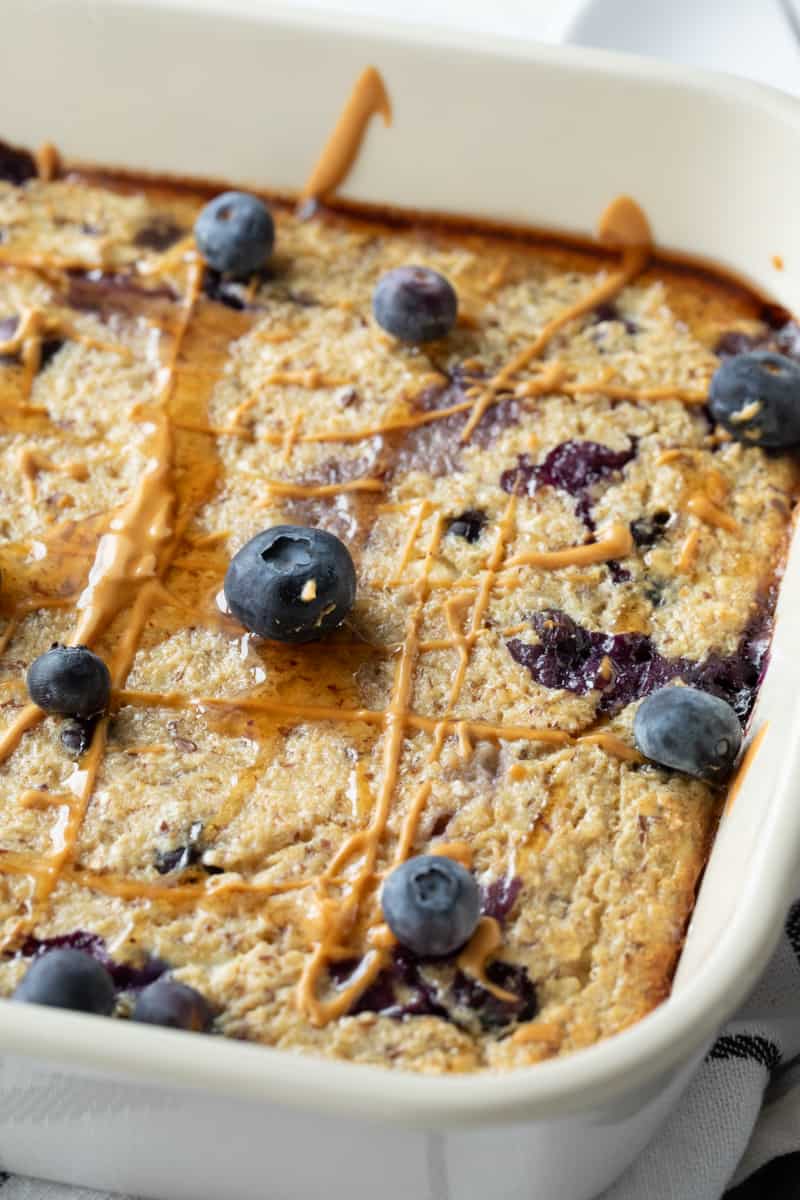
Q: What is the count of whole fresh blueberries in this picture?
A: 9